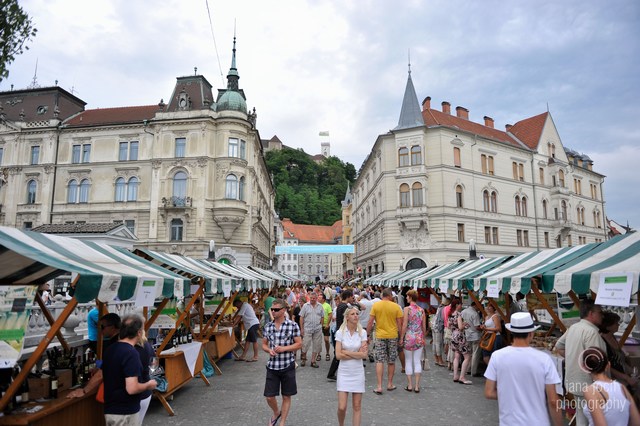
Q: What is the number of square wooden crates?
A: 2